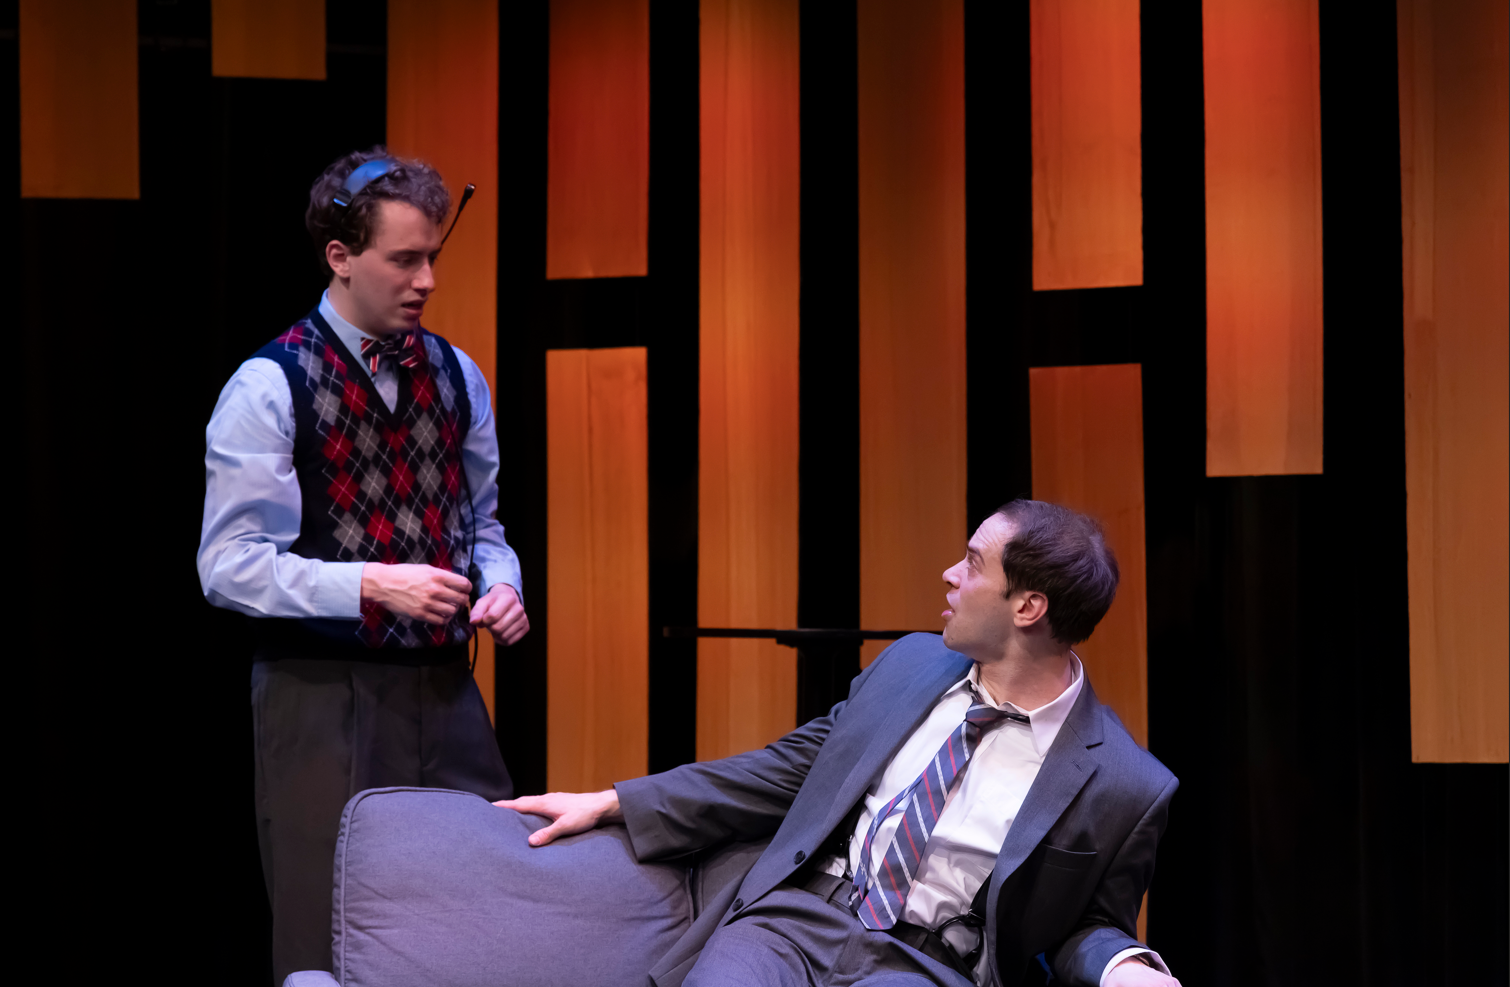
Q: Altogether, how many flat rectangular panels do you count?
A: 11